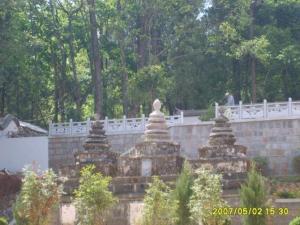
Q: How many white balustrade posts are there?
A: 11